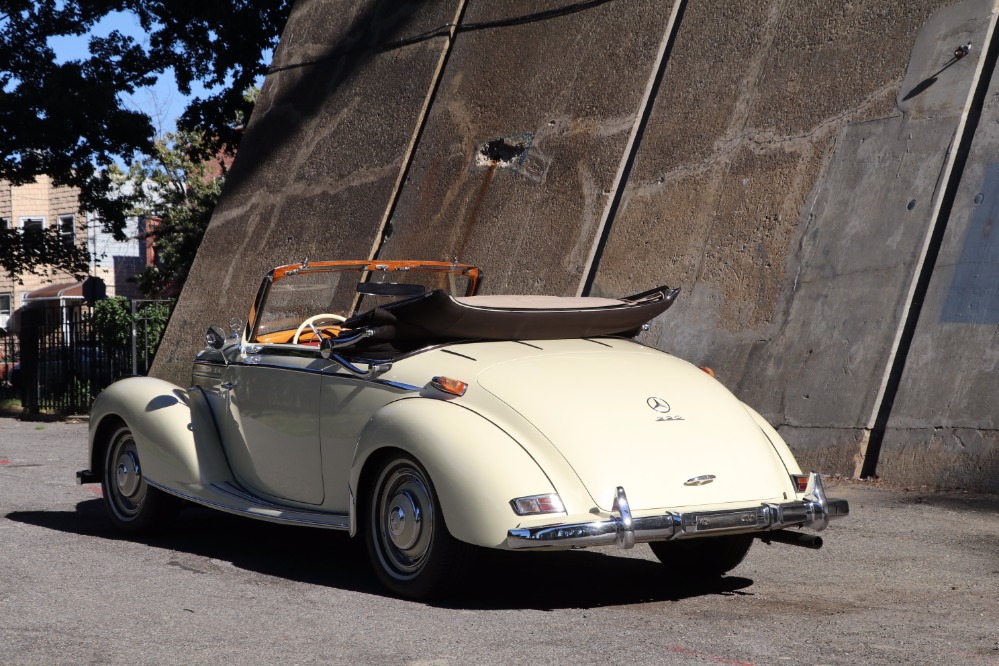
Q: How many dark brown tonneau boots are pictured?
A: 1